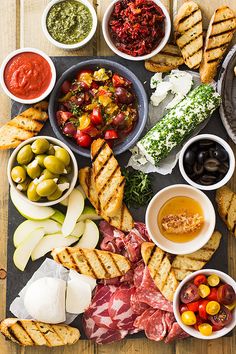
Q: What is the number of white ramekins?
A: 7